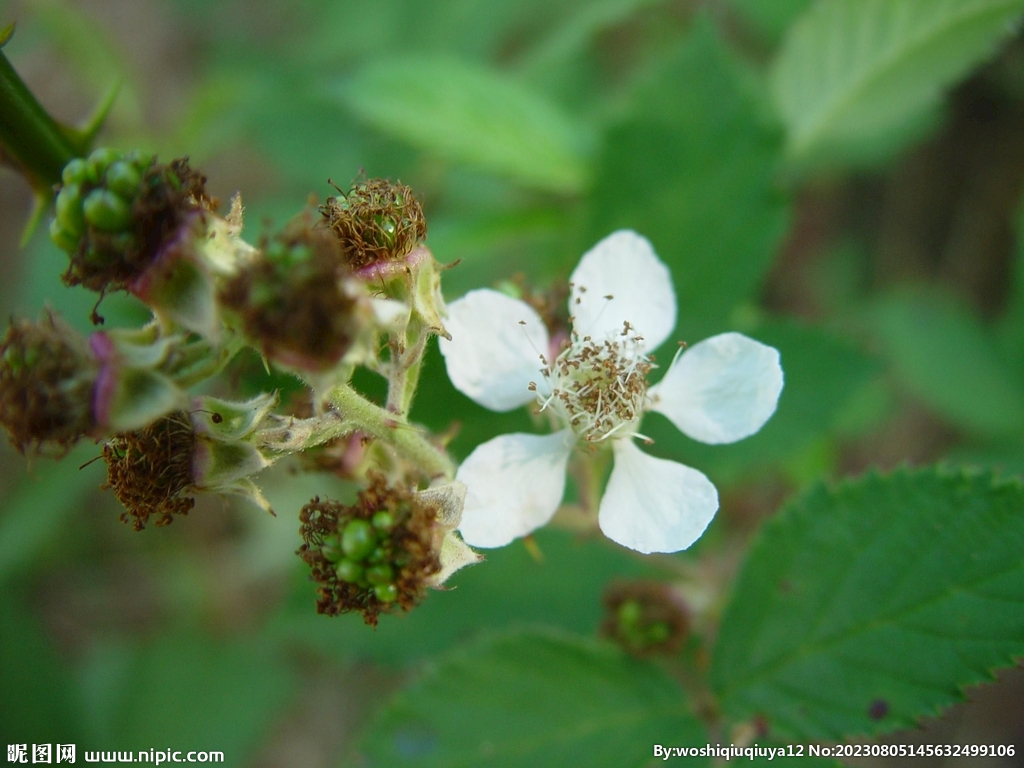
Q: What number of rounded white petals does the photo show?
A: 5